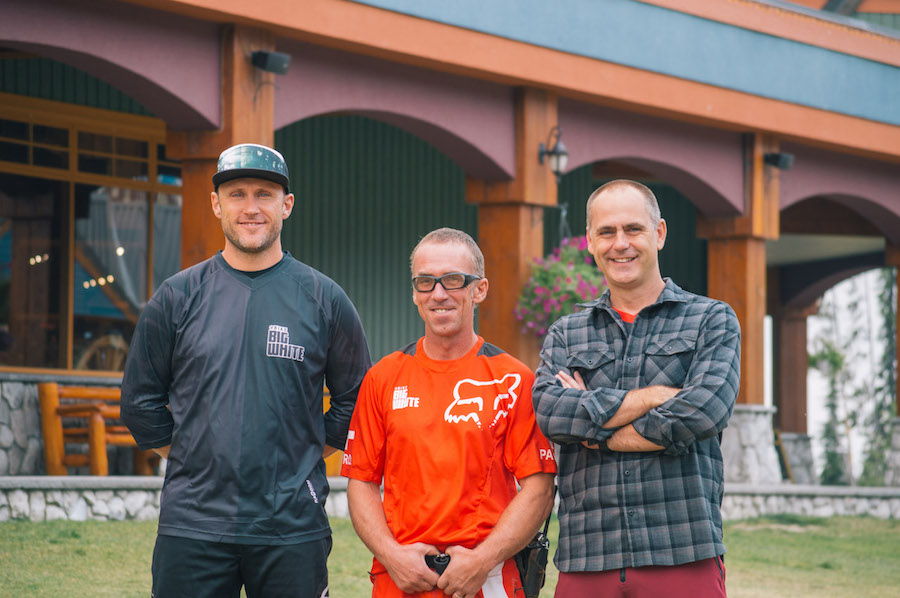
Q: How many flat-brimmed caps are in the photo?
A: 1